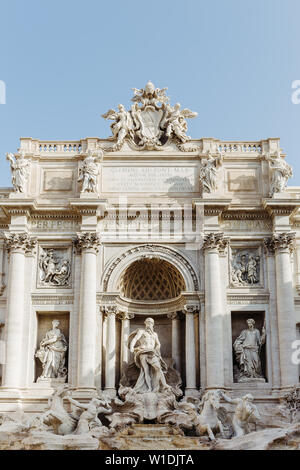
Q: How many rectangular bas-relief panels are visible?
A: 2